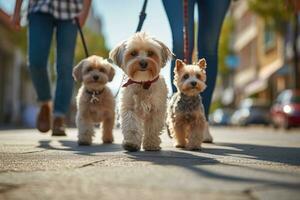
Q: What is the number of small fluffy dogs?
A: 3